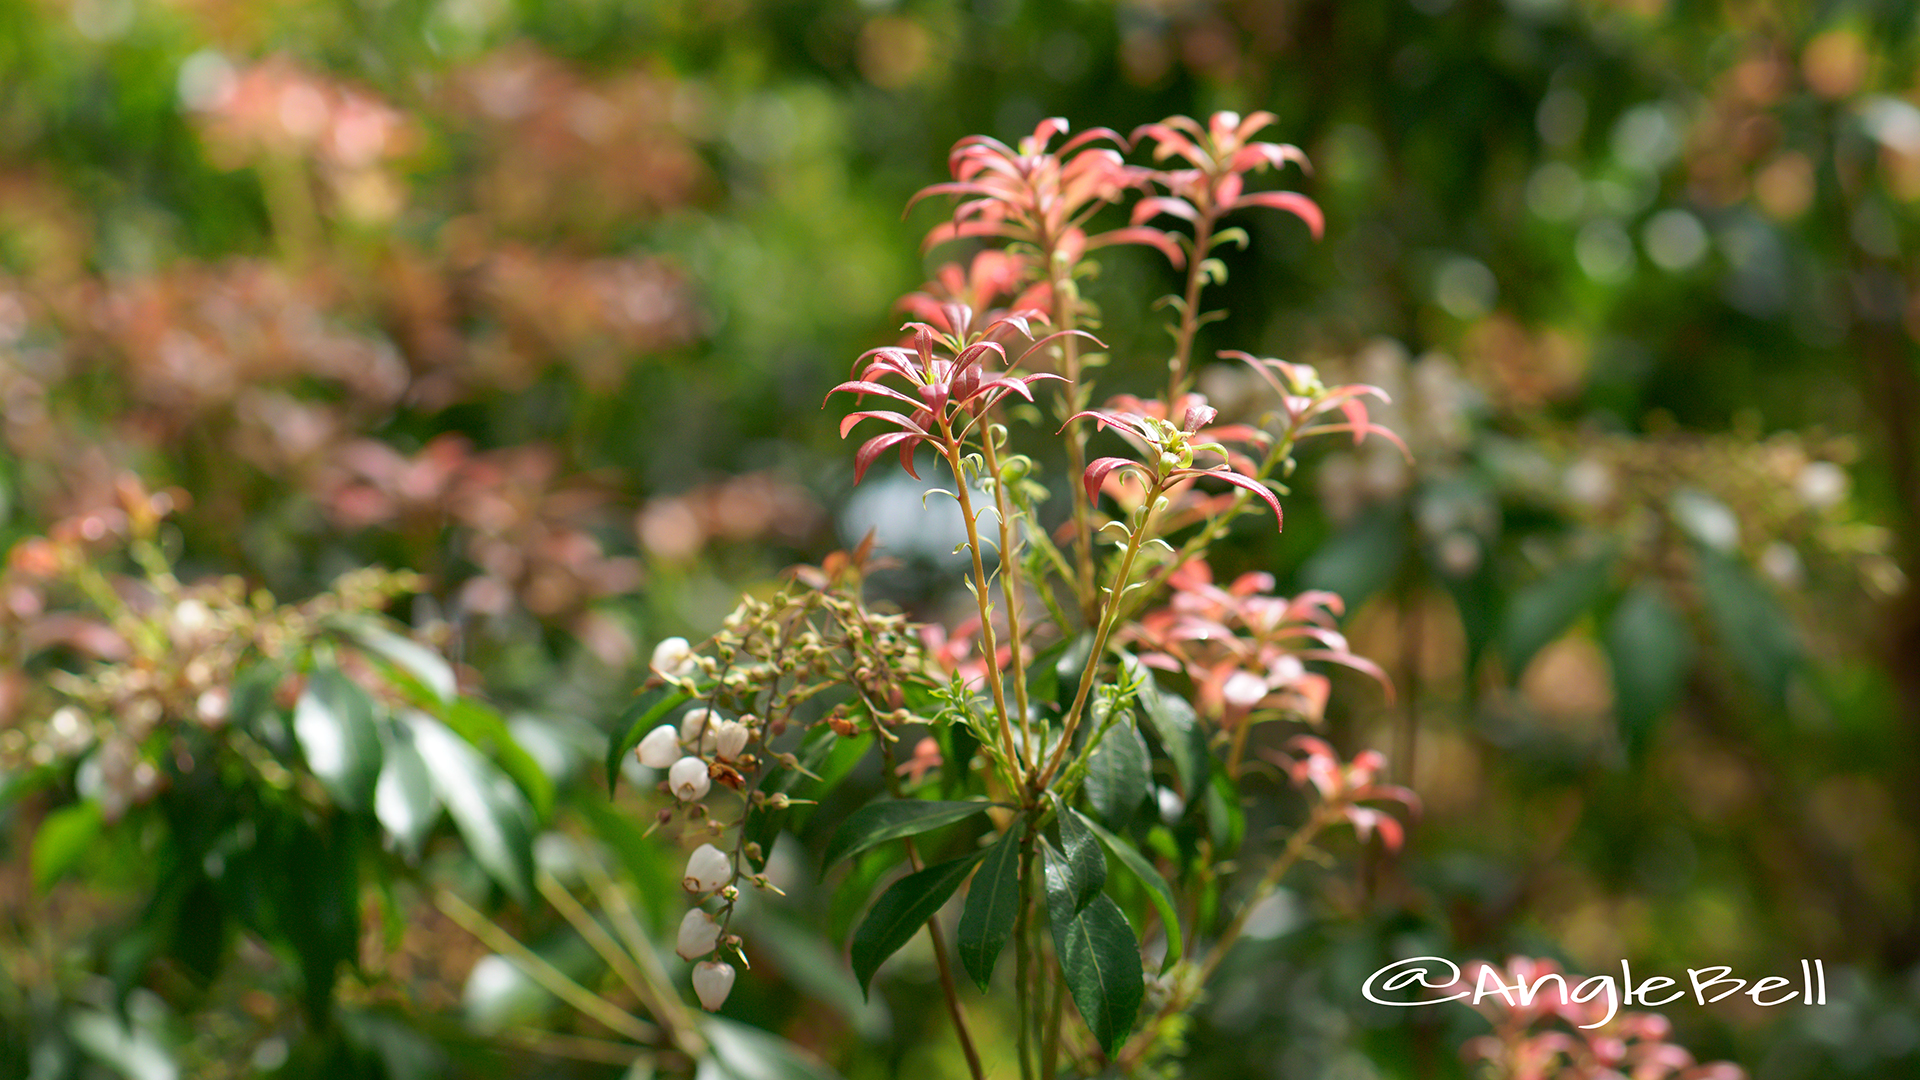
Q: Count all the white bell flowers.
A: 8